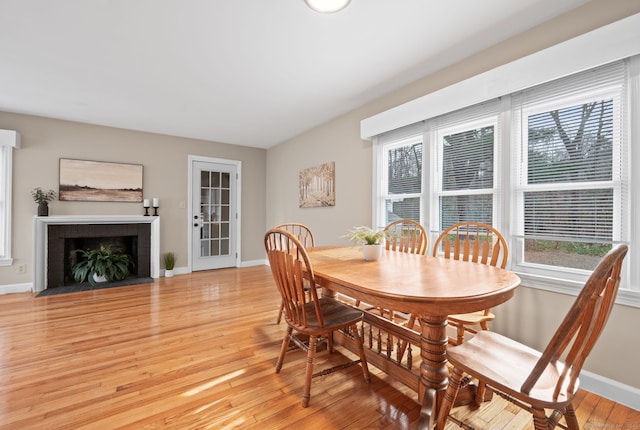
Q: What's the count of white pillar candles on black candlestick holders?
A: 2